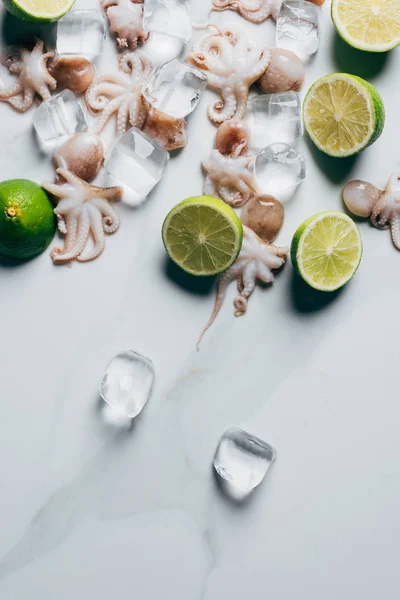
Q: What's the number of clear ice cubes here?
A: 10